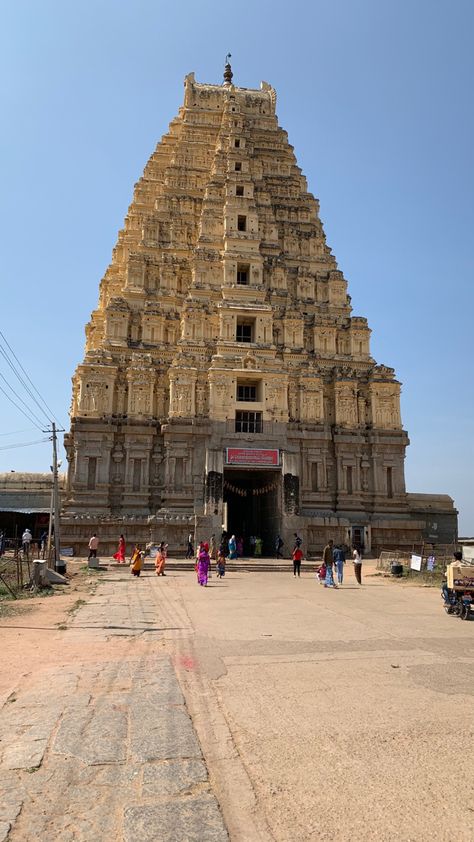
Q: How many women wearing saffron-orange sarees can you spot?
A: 2